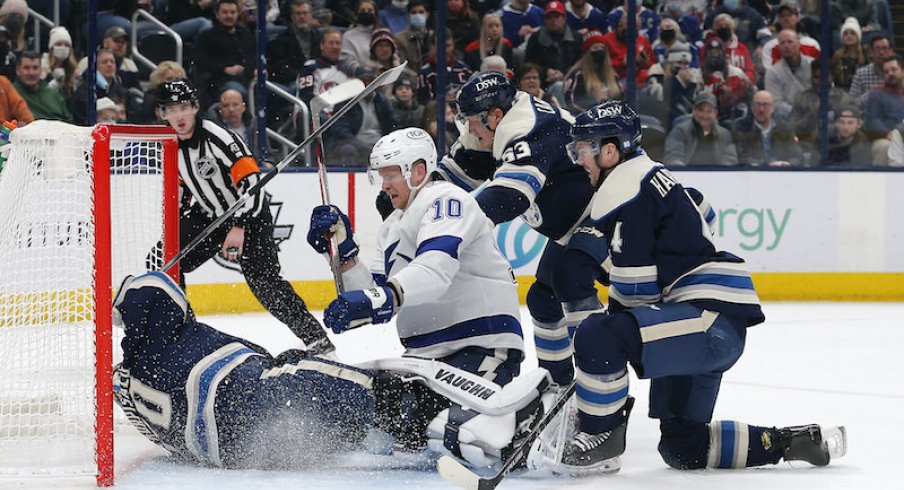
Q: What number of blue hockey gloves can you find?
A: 2